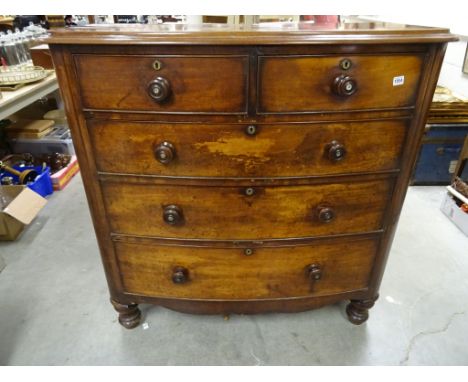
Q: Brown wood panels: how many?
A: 5